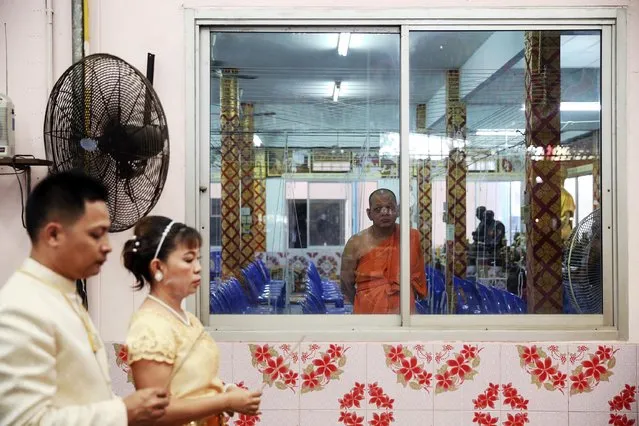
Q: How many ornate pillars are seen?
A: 6